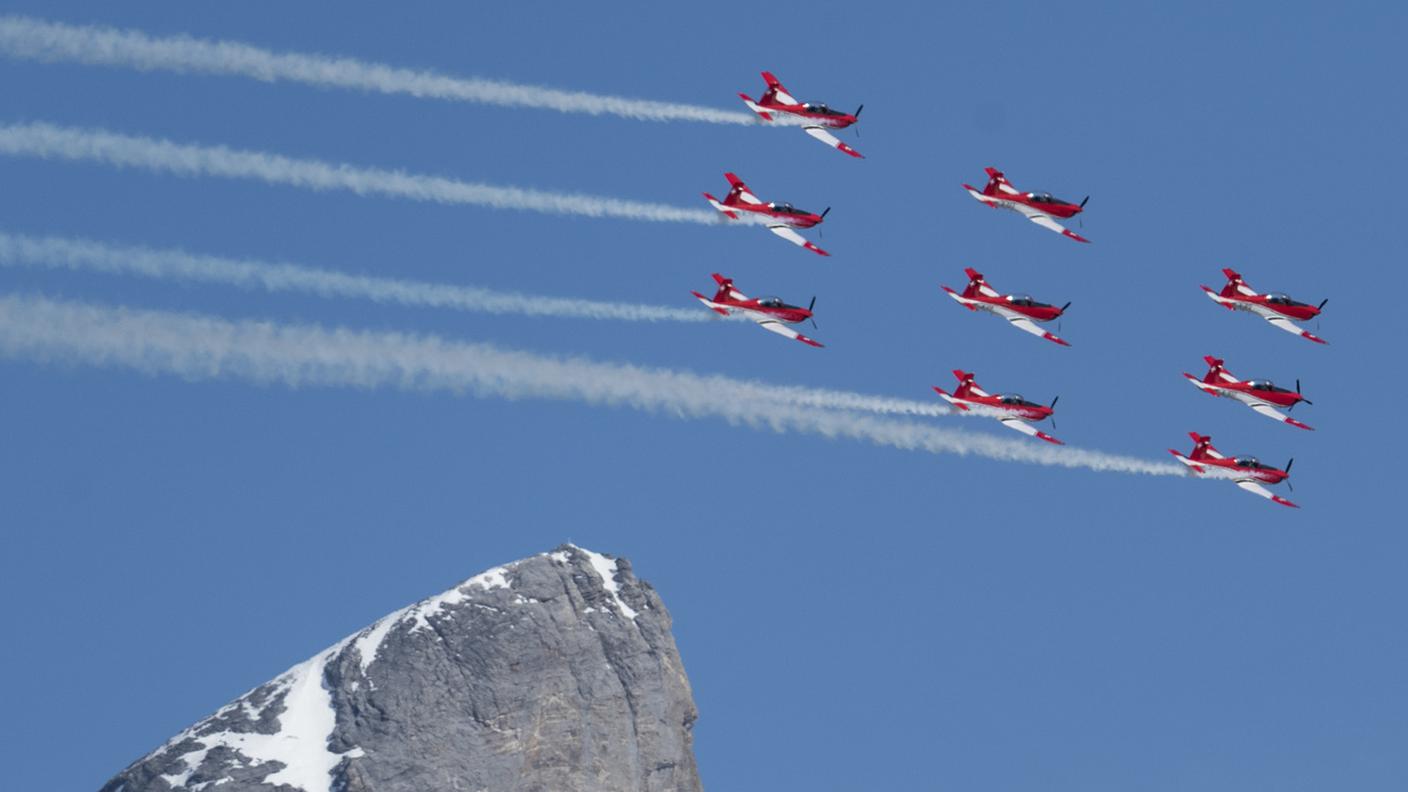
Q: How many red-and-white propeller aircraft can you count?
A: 9